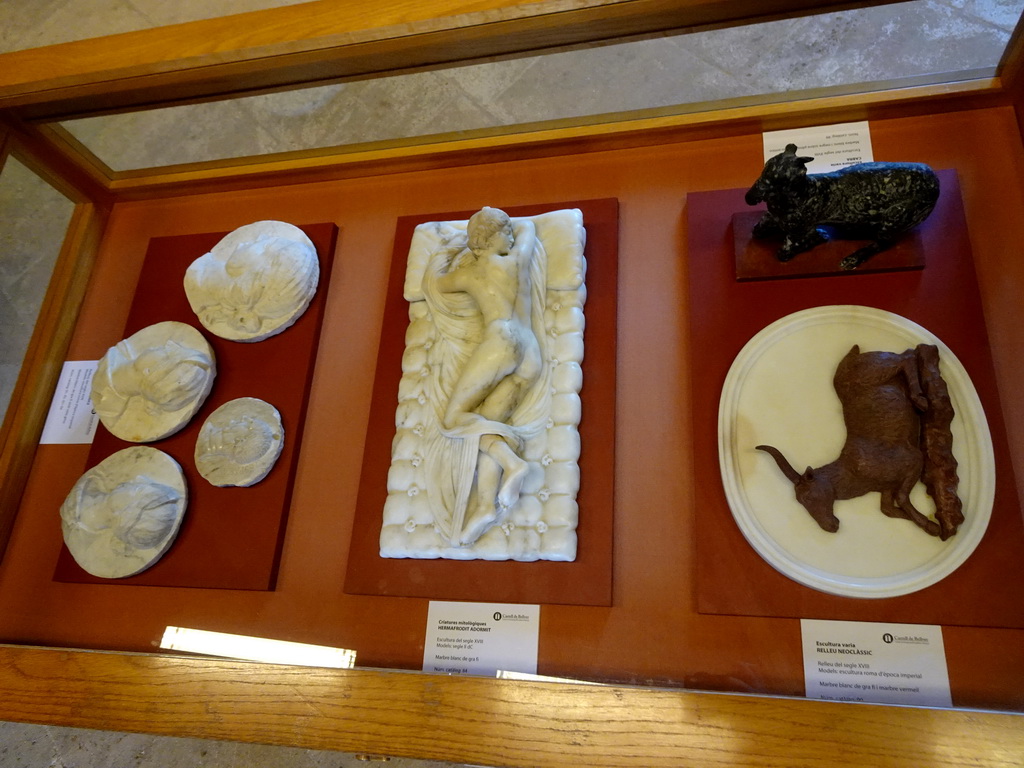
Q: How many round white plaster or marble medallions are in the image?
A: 4